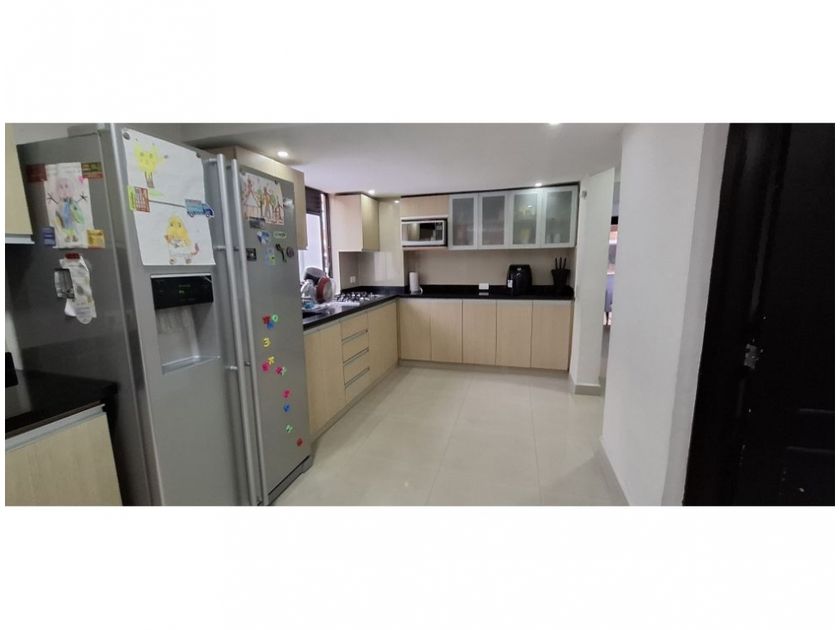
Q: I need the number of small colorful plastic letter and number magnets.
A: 12